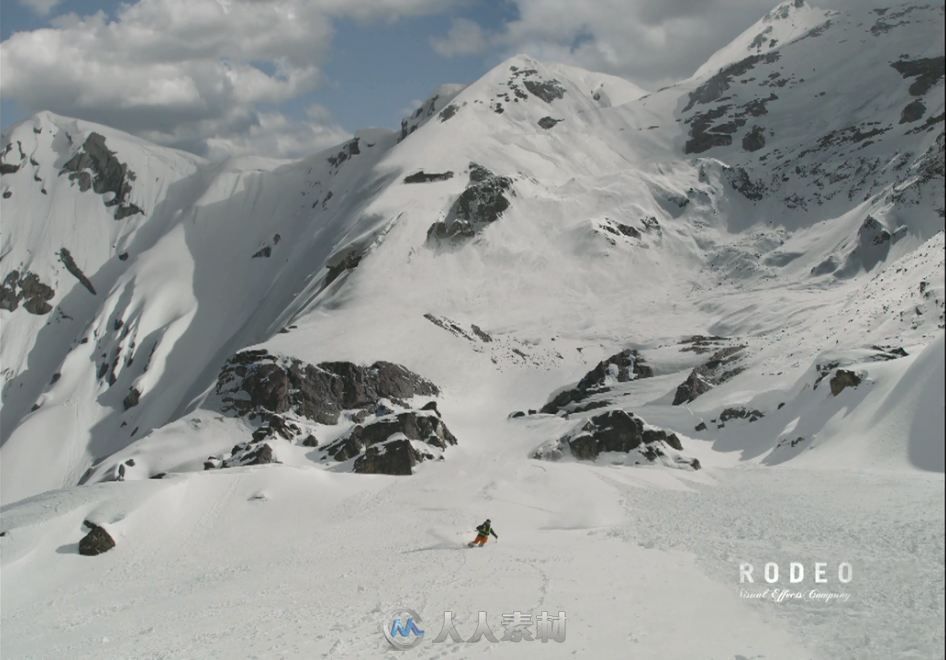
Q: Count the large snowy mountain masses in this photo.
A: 3